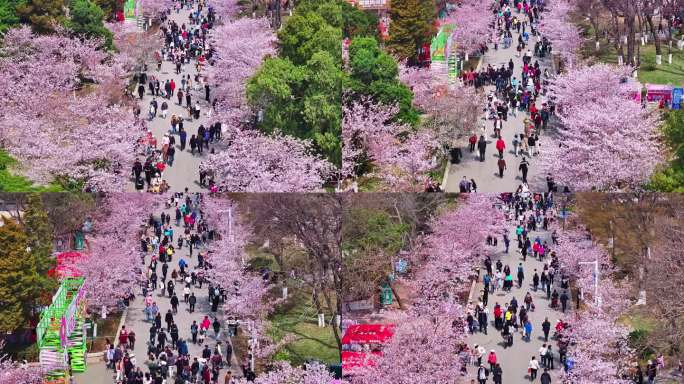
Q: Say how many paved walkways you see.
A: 4